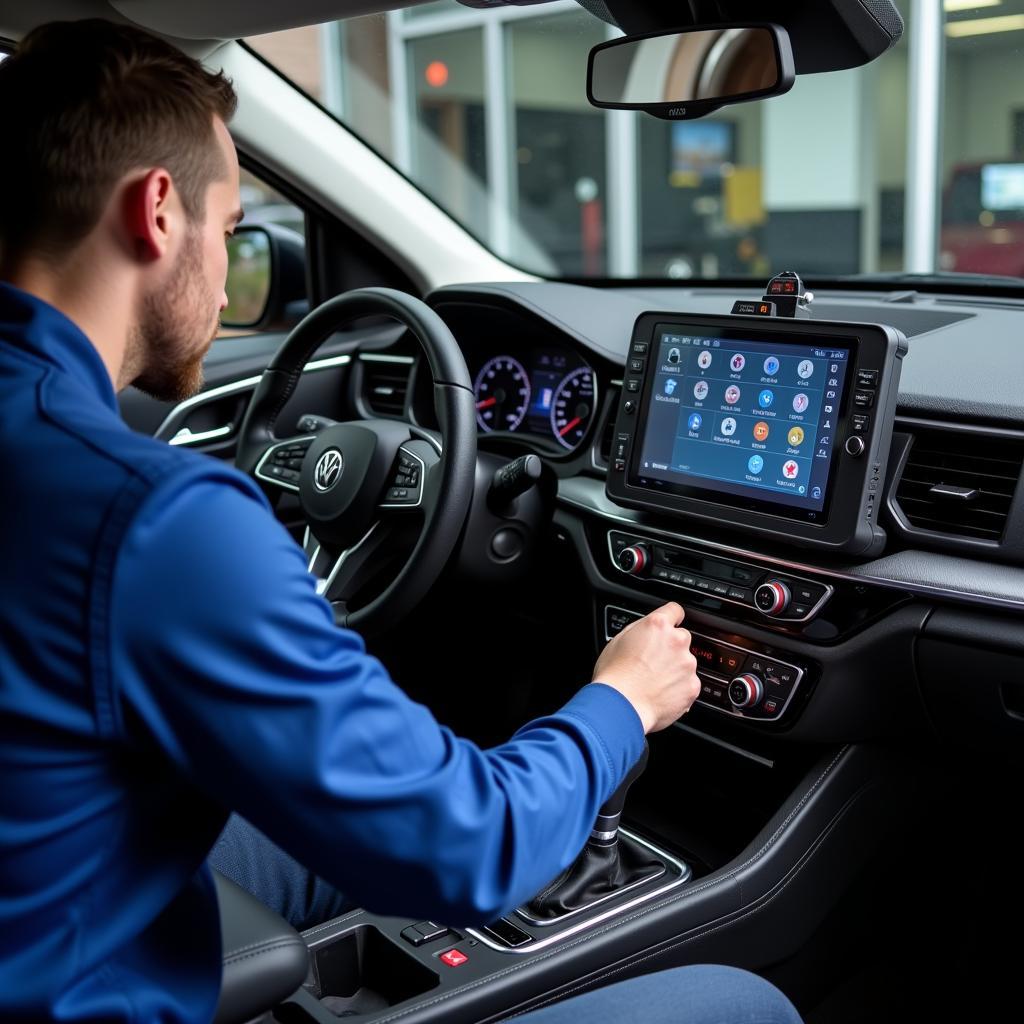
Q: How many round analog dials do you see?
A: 2